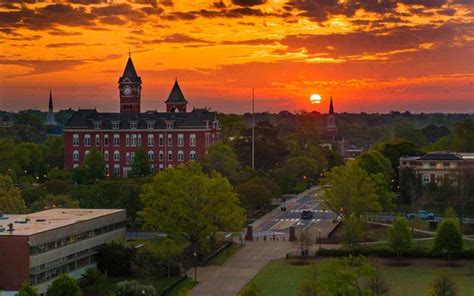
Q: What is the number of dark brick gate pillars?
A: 2